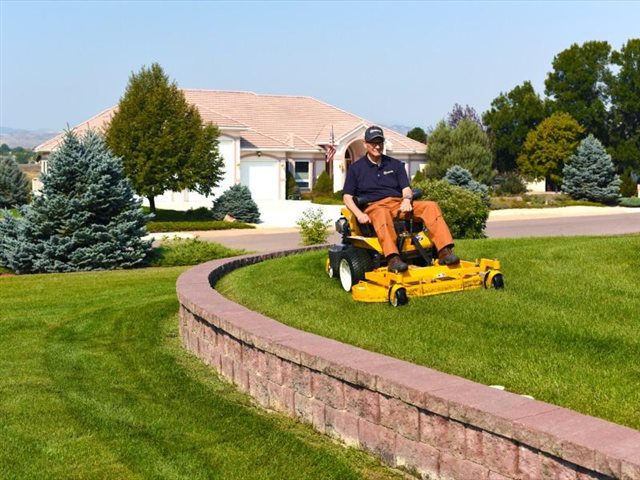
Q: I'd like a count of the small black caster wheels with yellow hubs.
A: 2